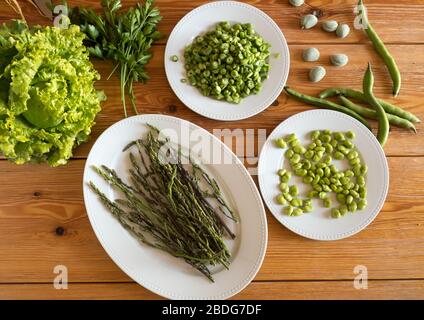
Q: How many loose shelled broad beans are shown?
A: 7